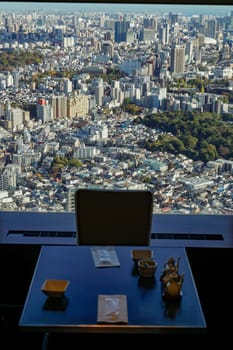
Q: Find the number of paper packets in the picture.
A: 2